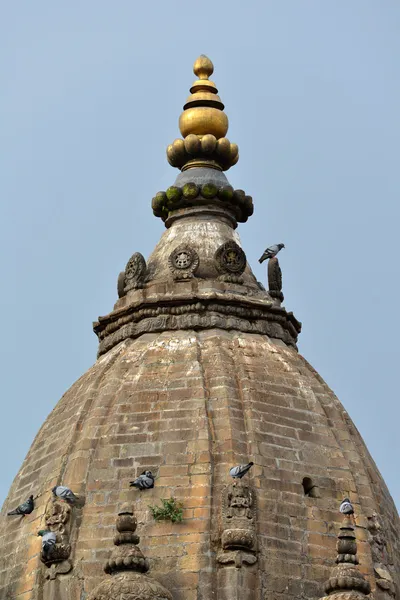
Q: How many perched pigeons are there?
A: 7